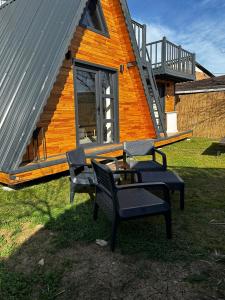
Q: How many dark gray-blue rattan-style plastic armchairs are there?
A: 3